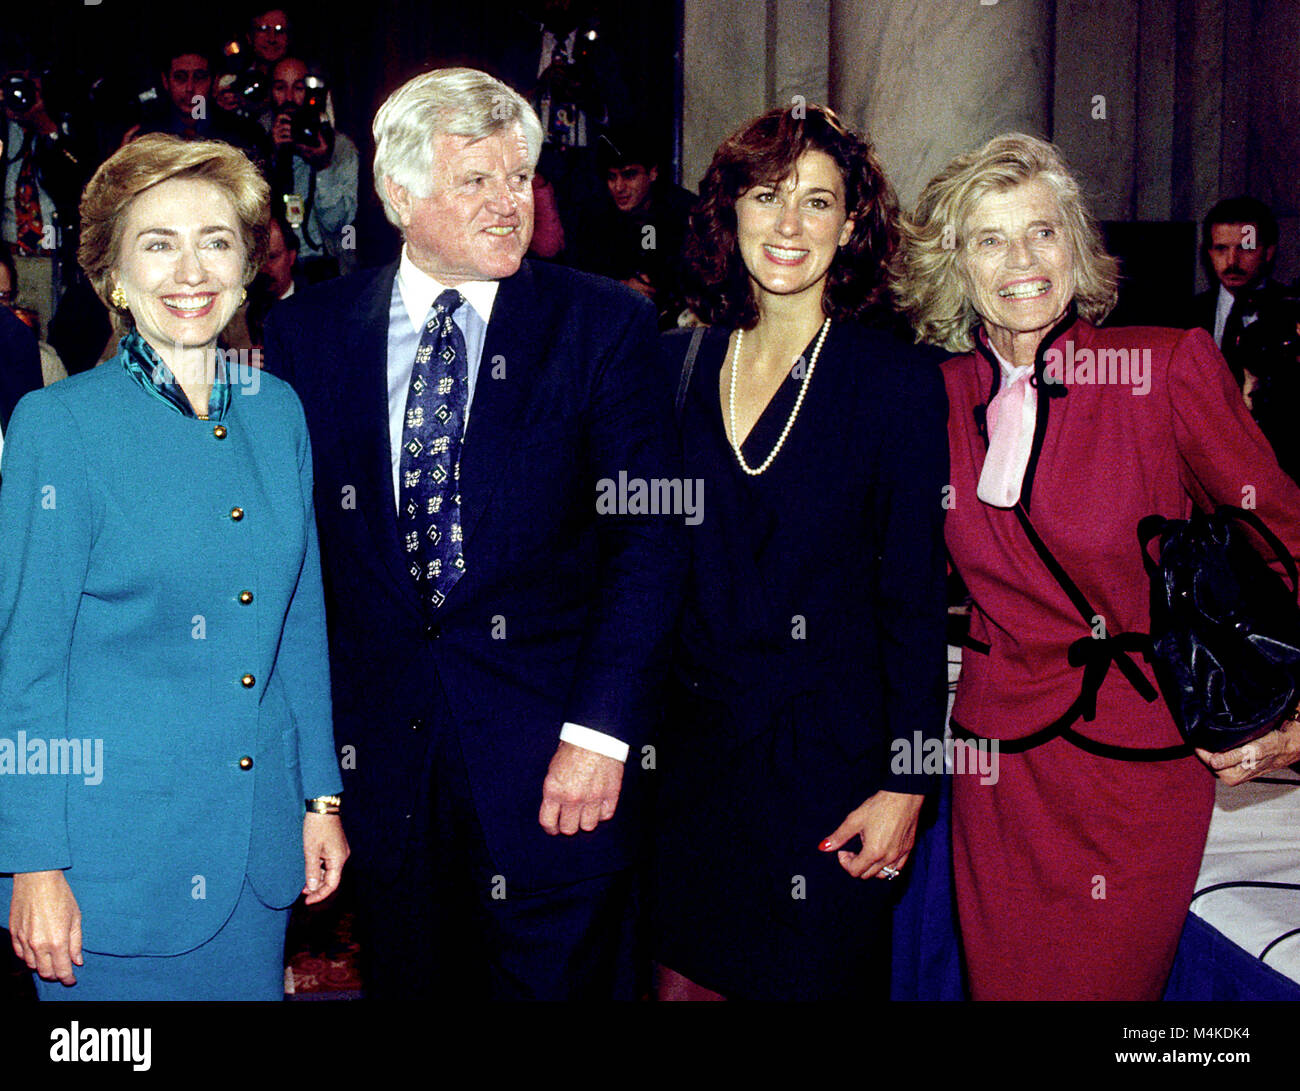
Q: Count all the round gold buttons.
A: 5